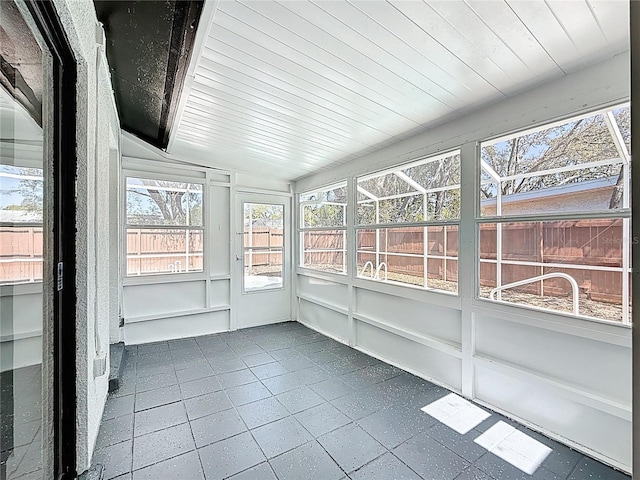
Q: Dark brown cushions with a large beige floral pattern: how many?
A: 0